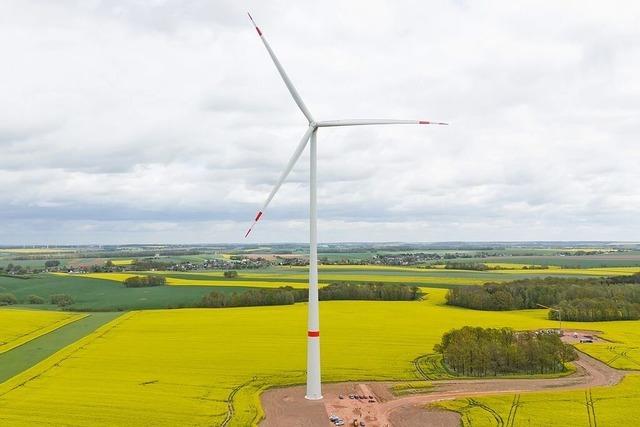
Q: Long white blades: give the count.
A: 3